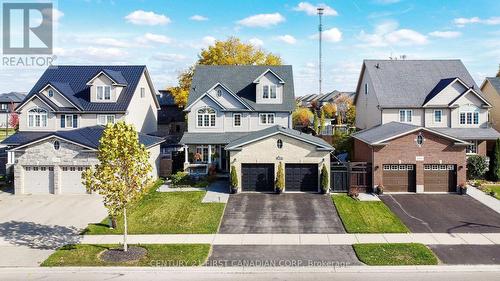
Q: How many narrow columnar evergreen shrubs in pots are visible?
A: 3